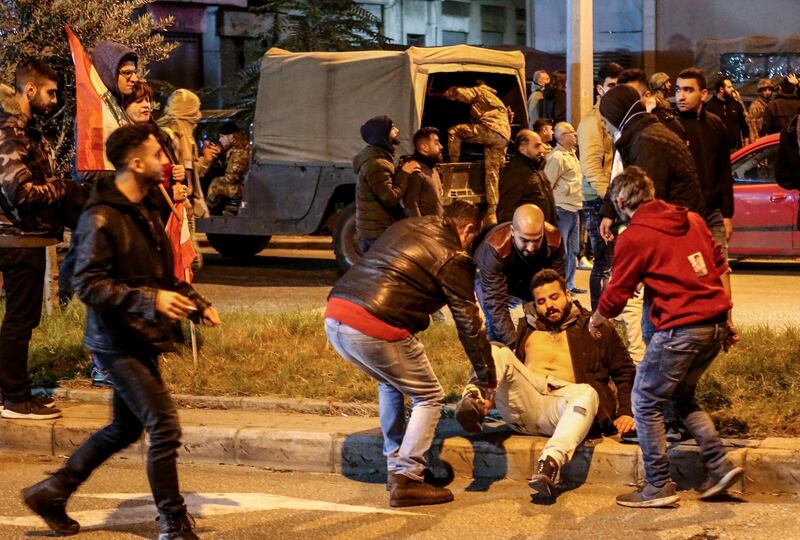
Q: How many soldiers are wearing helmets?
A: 2